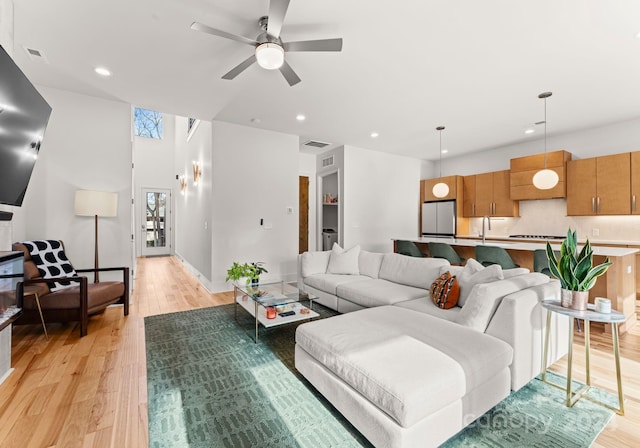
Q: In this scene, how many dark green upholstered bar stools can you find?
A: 4